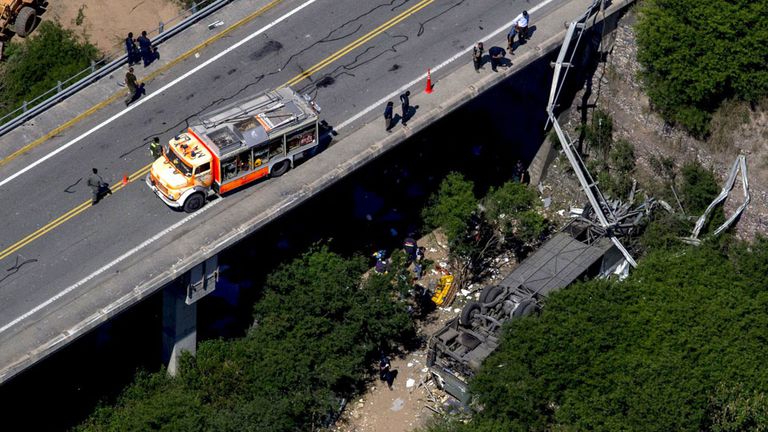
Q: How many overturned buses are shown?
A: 1